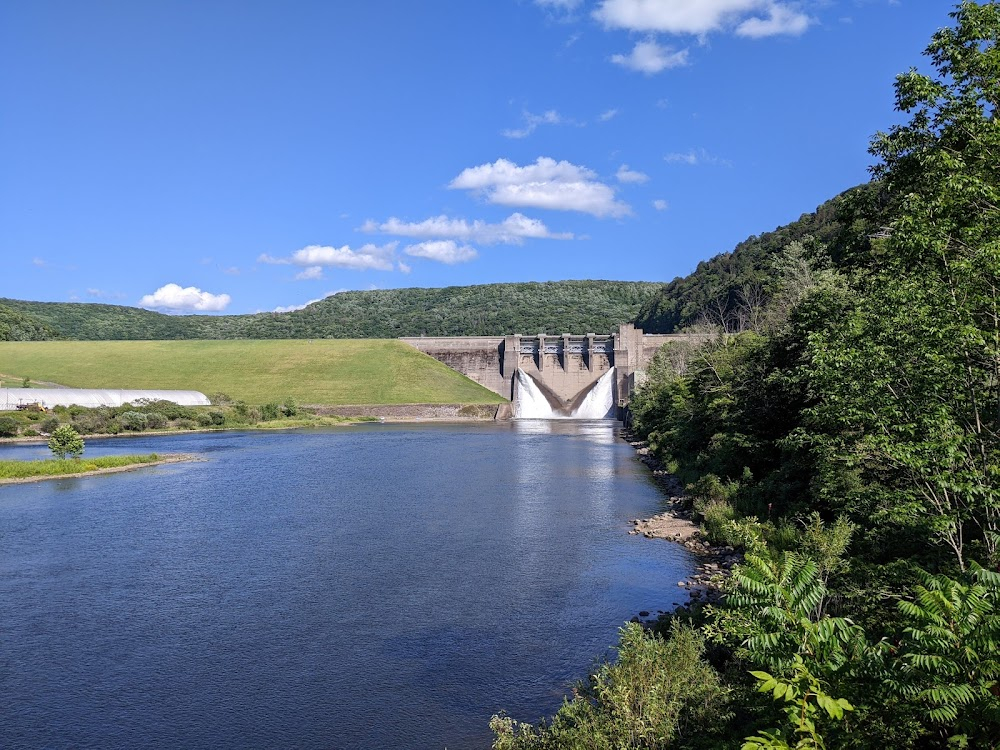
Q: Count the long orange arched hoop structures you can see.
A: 0